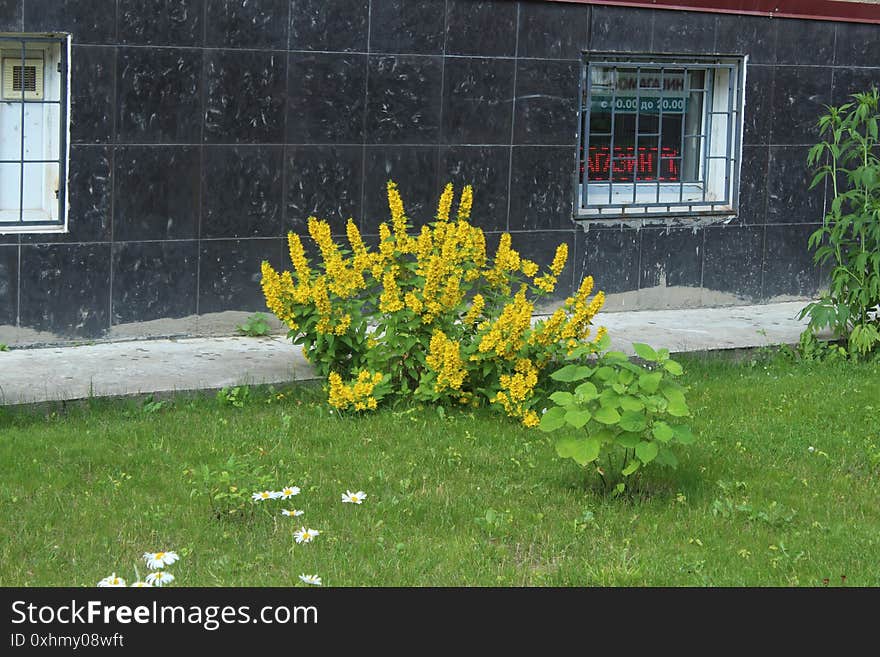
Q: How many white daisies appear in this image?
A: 10